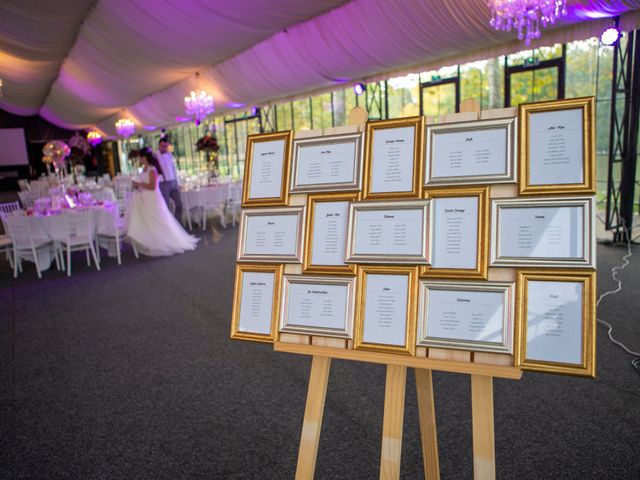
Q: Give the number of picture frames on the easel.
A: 15